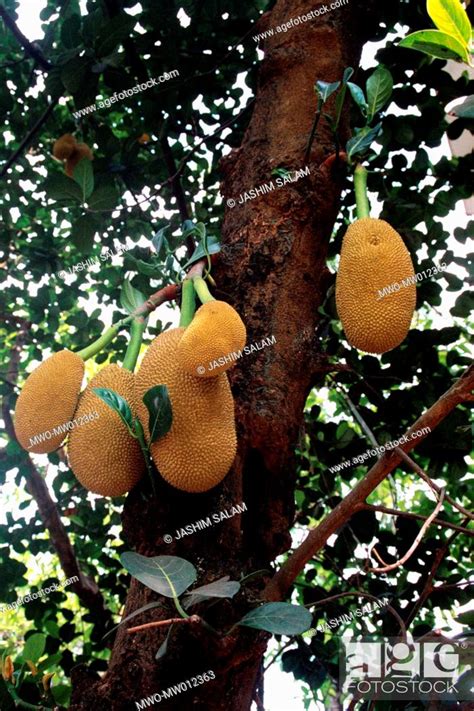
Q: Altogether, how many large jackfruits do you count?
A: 5